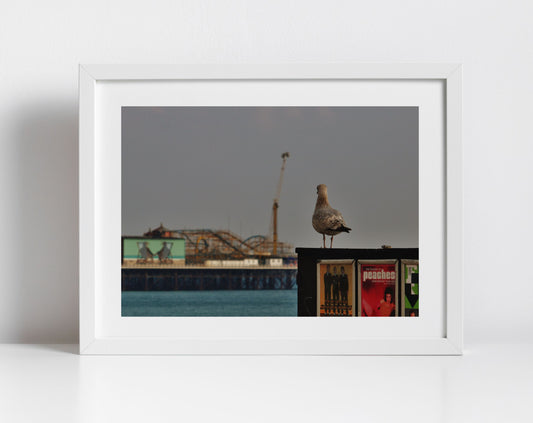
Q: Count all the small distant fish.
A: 0